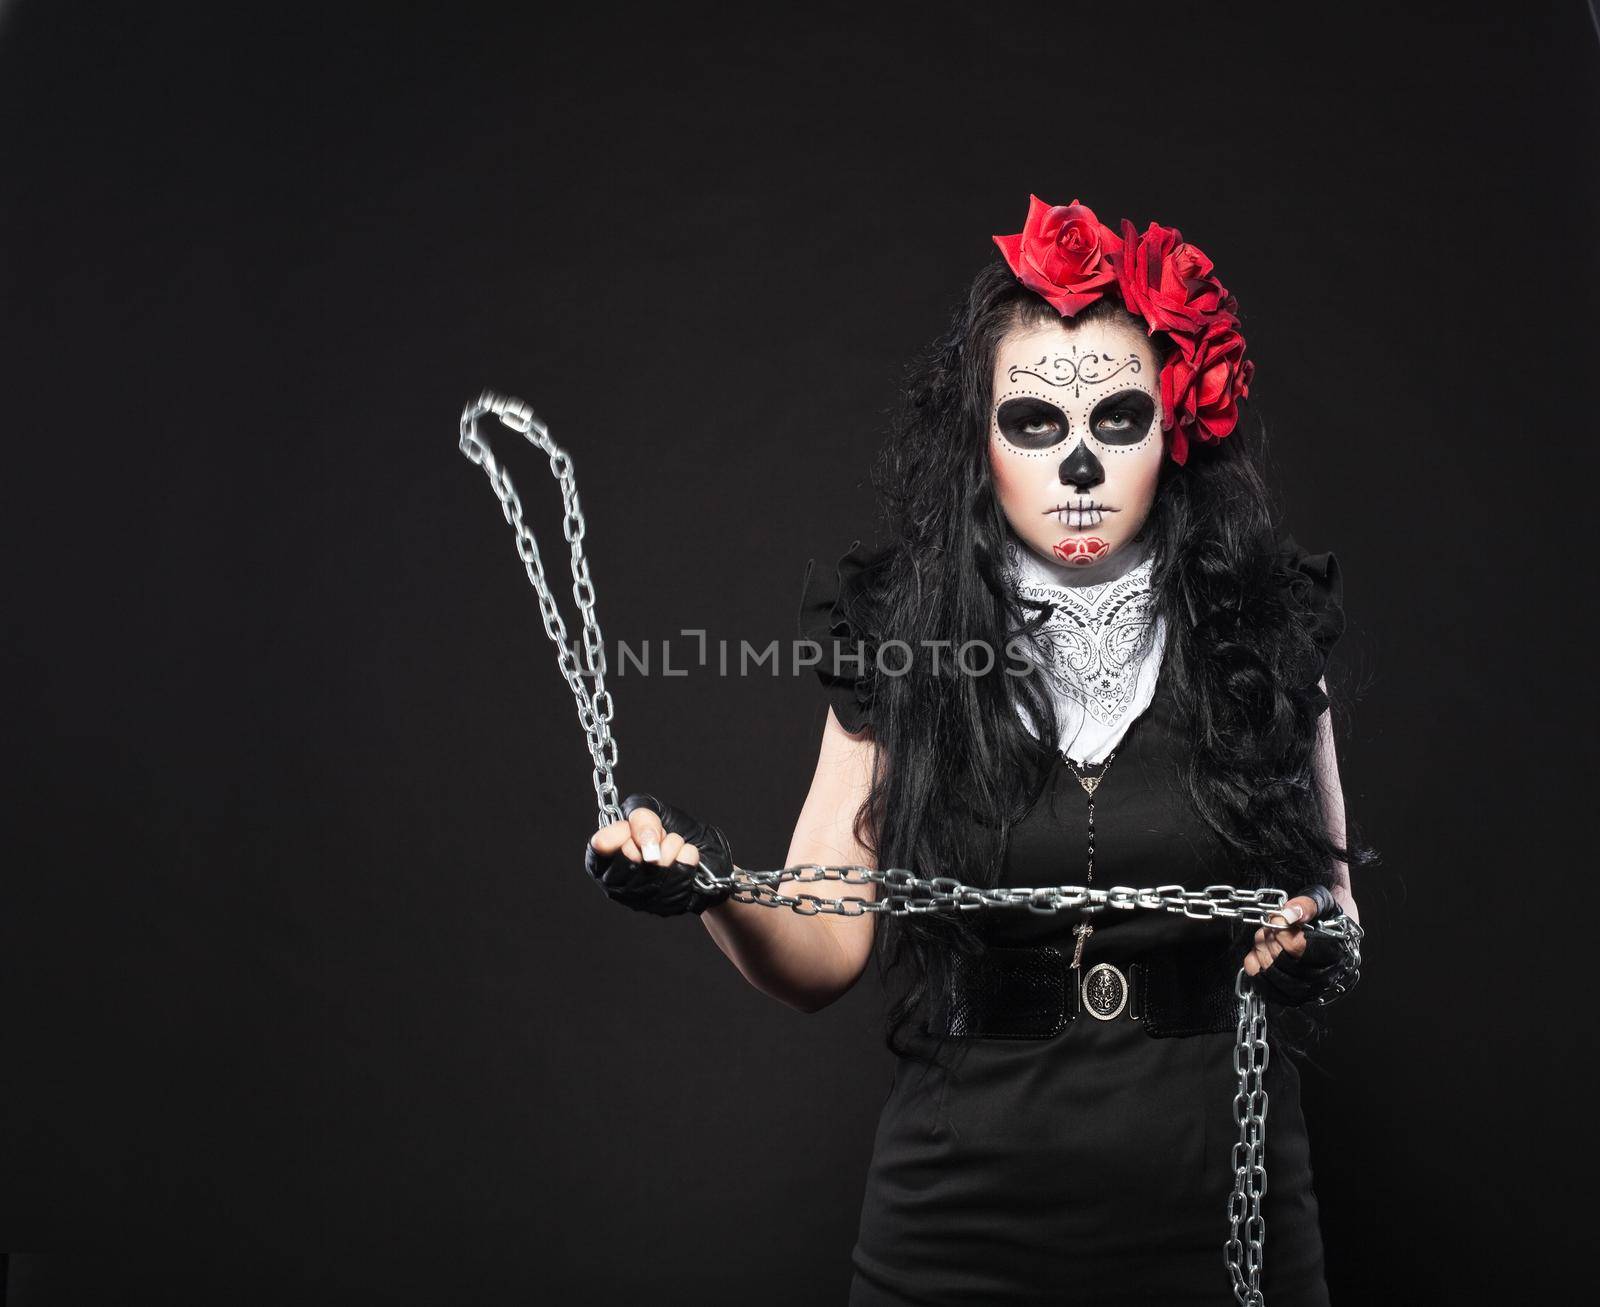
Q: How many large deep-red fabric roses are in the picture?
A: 3